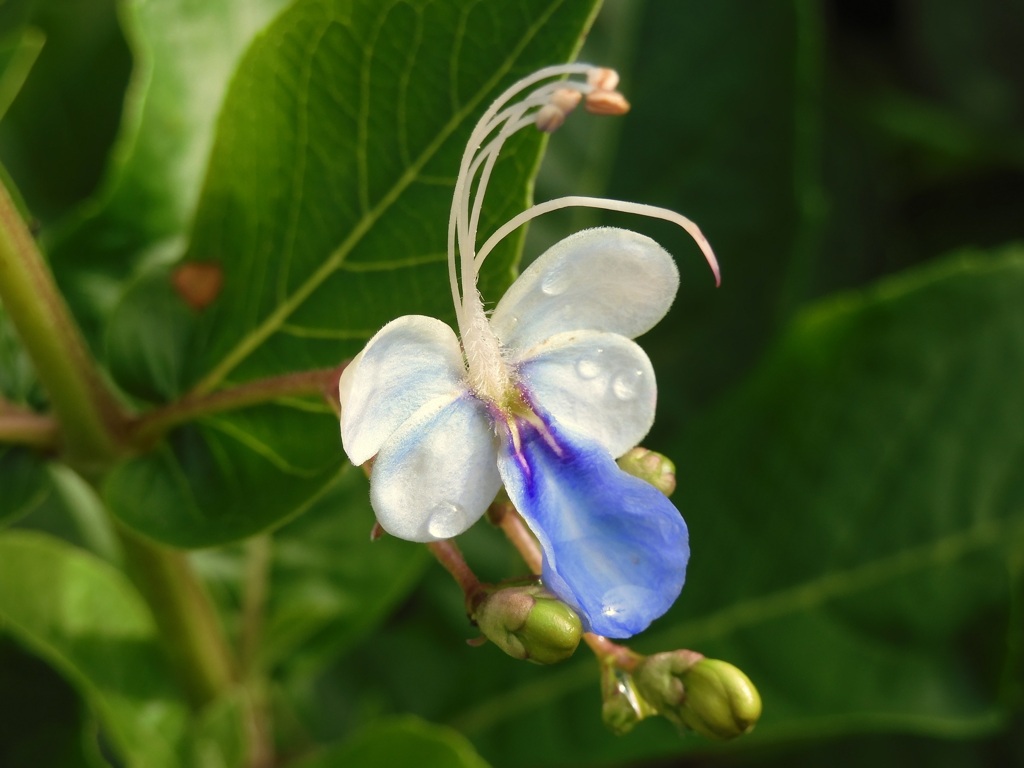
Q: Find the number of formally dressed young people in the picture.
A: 0